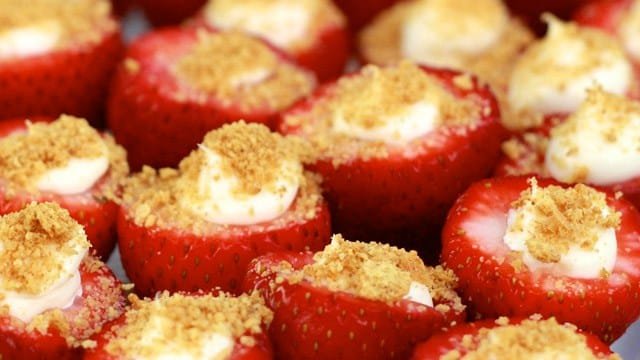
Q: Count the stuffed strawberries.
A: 15